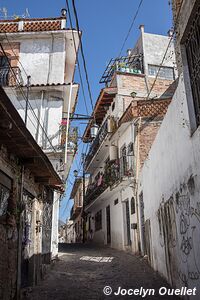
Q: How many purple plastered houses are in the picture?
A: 0